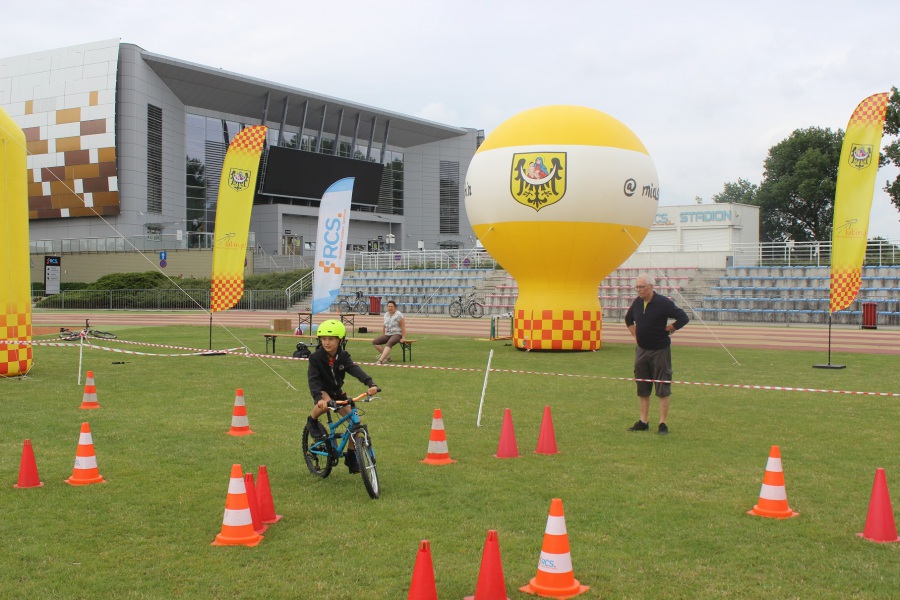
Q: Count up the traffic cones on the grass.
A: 15